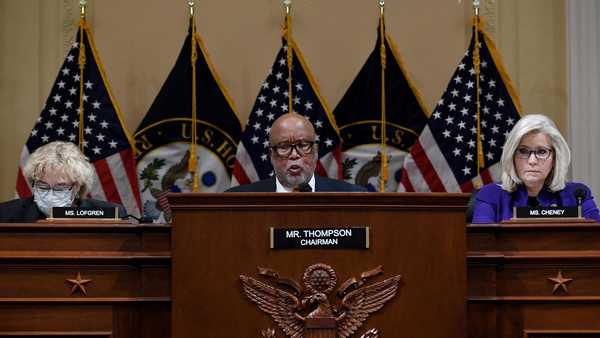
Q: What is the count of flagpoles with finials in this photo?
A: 5